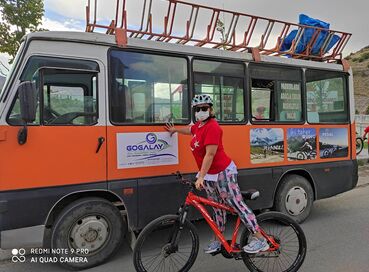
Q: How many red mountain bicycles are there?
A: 1